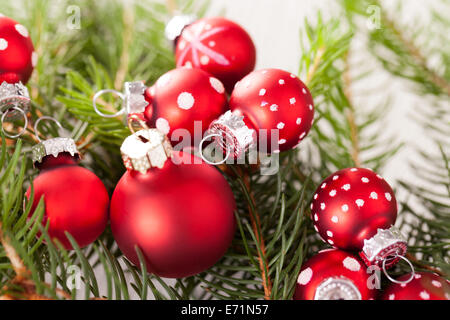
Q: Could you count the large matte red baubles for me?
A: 1